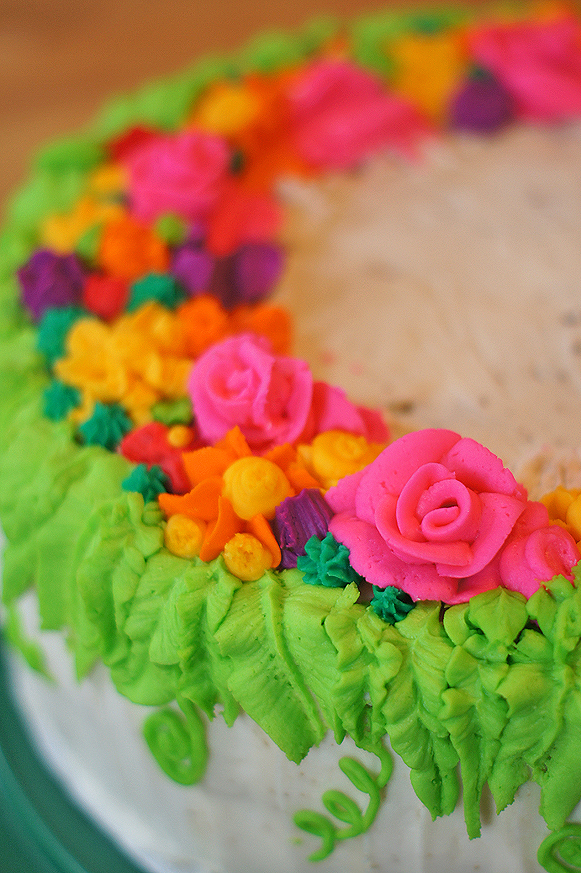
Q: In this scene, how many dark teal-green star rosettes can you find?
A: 7